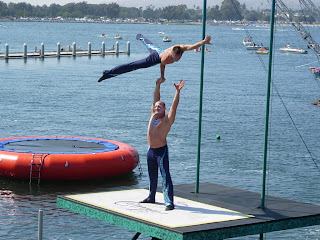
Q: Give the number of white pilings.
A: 9